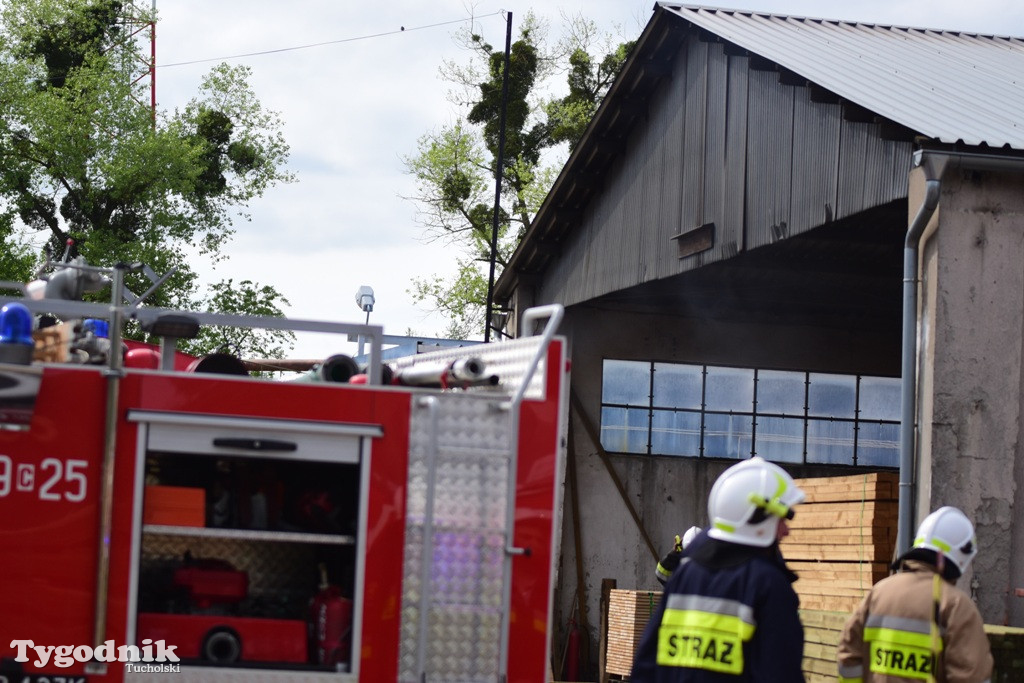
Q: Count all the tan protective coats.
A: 1